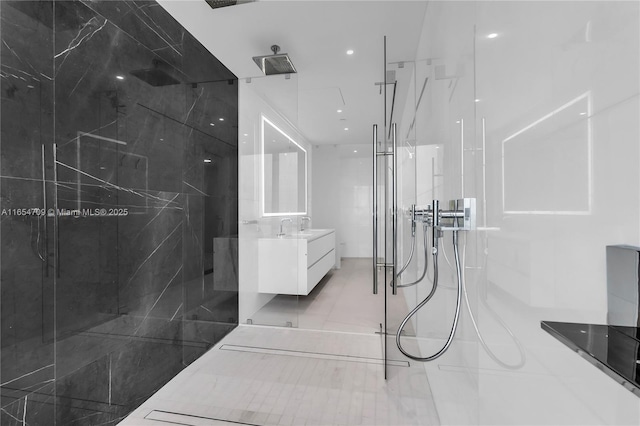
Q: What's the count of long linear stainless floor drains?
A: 2